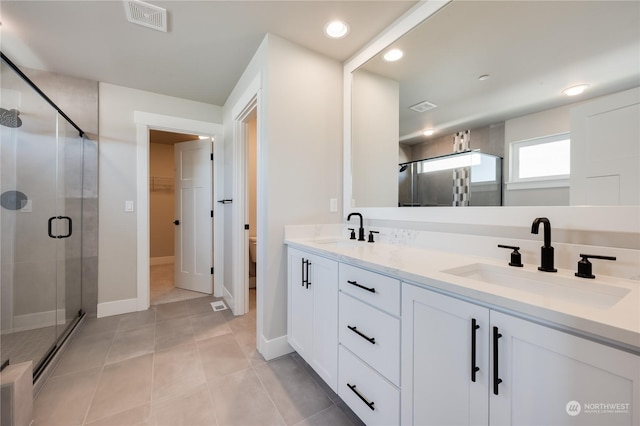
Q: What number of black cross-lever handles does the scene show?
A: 4